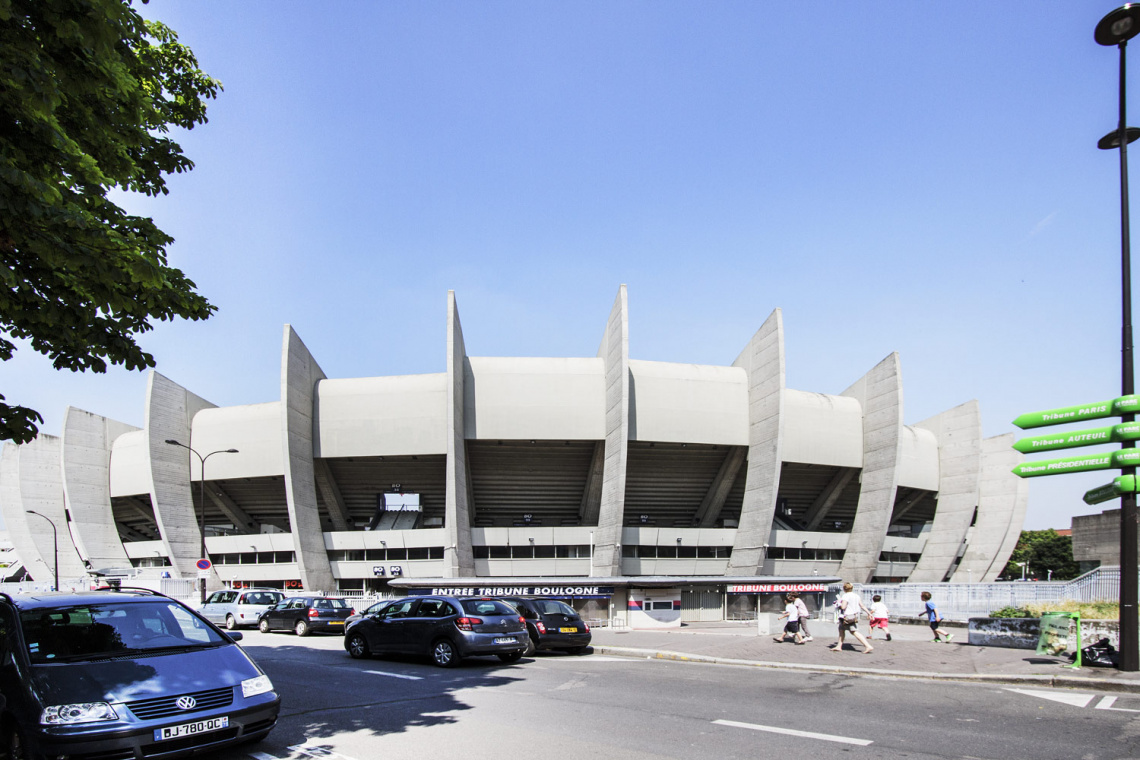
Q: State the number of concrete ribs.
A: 12